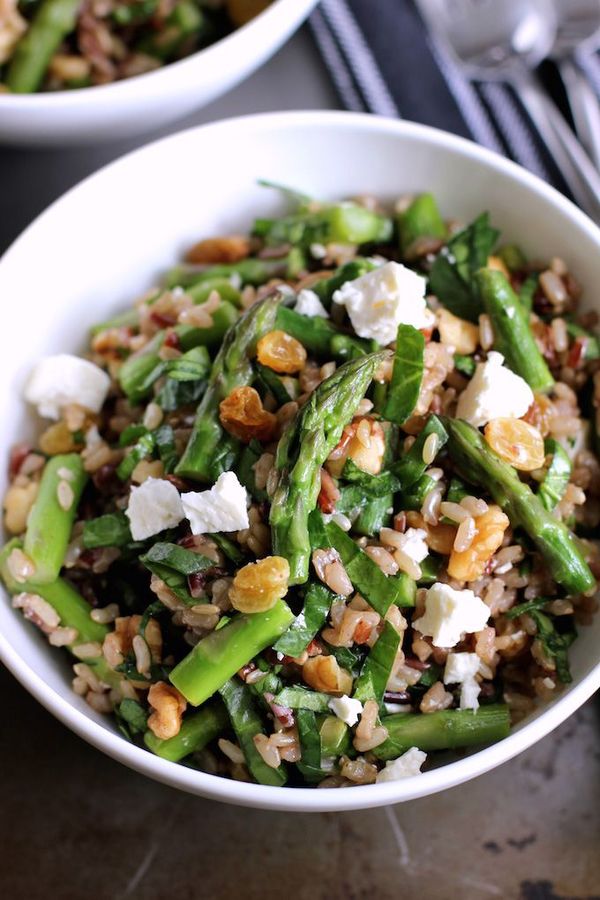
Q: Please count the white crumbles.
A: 11